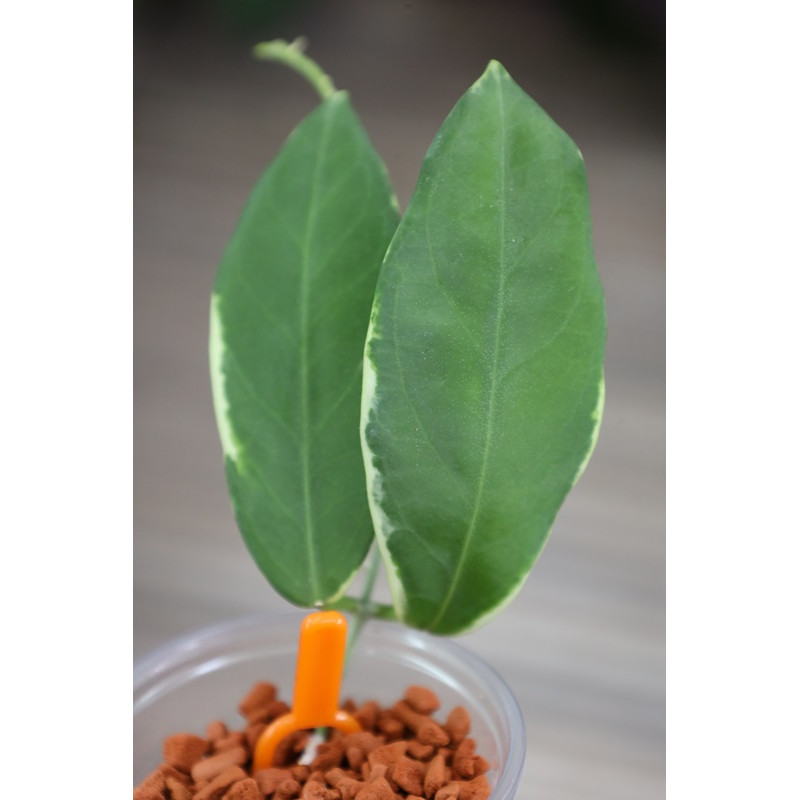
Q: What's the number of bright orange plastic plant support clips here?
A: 1